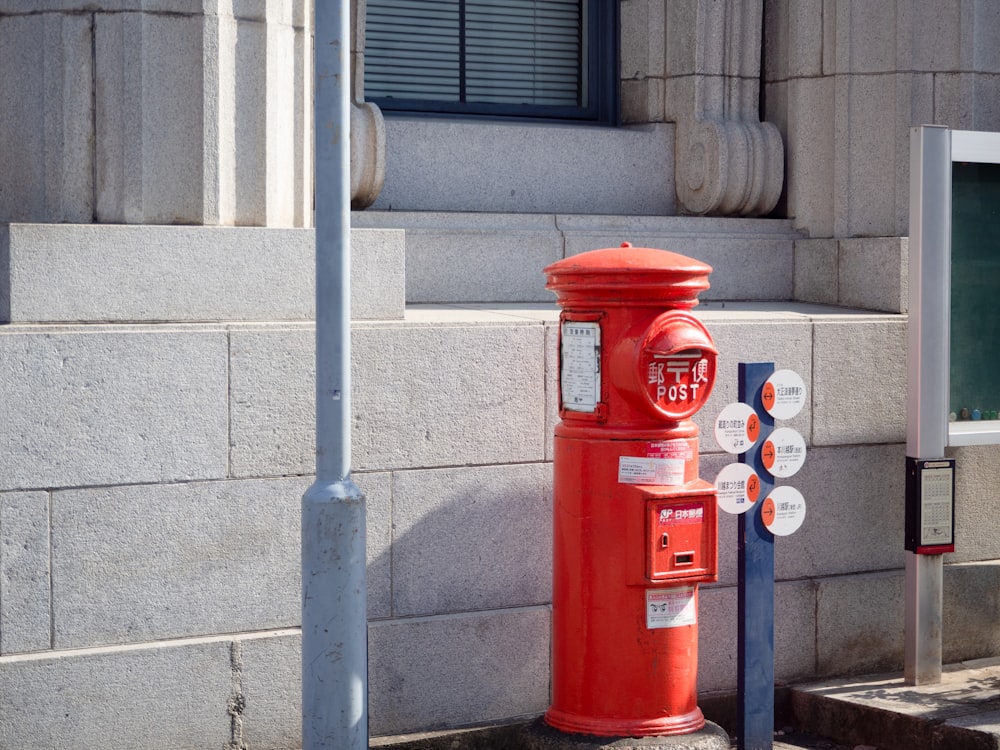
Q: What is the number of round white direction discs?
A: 5